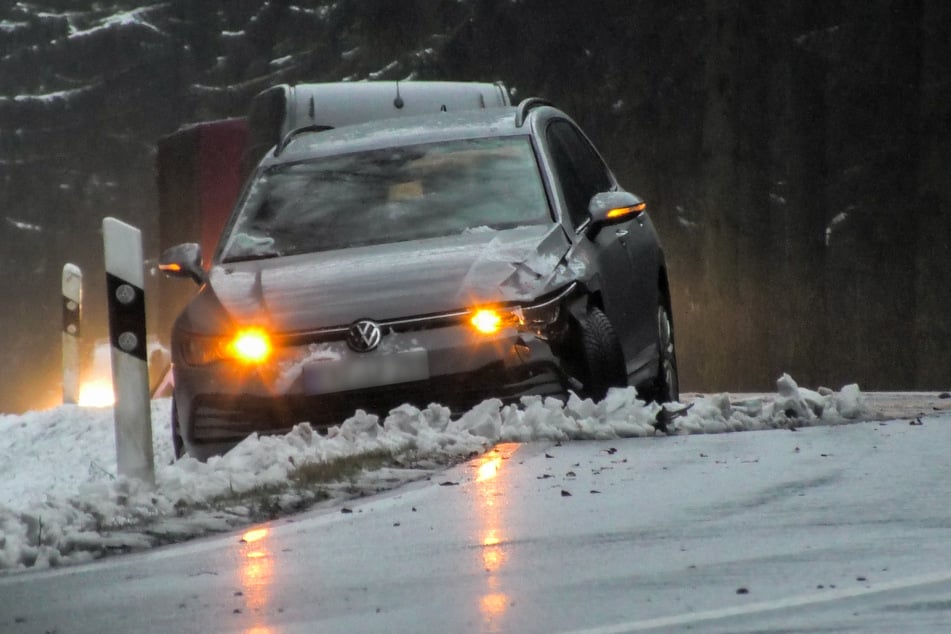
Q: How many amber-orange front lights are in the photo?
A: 2